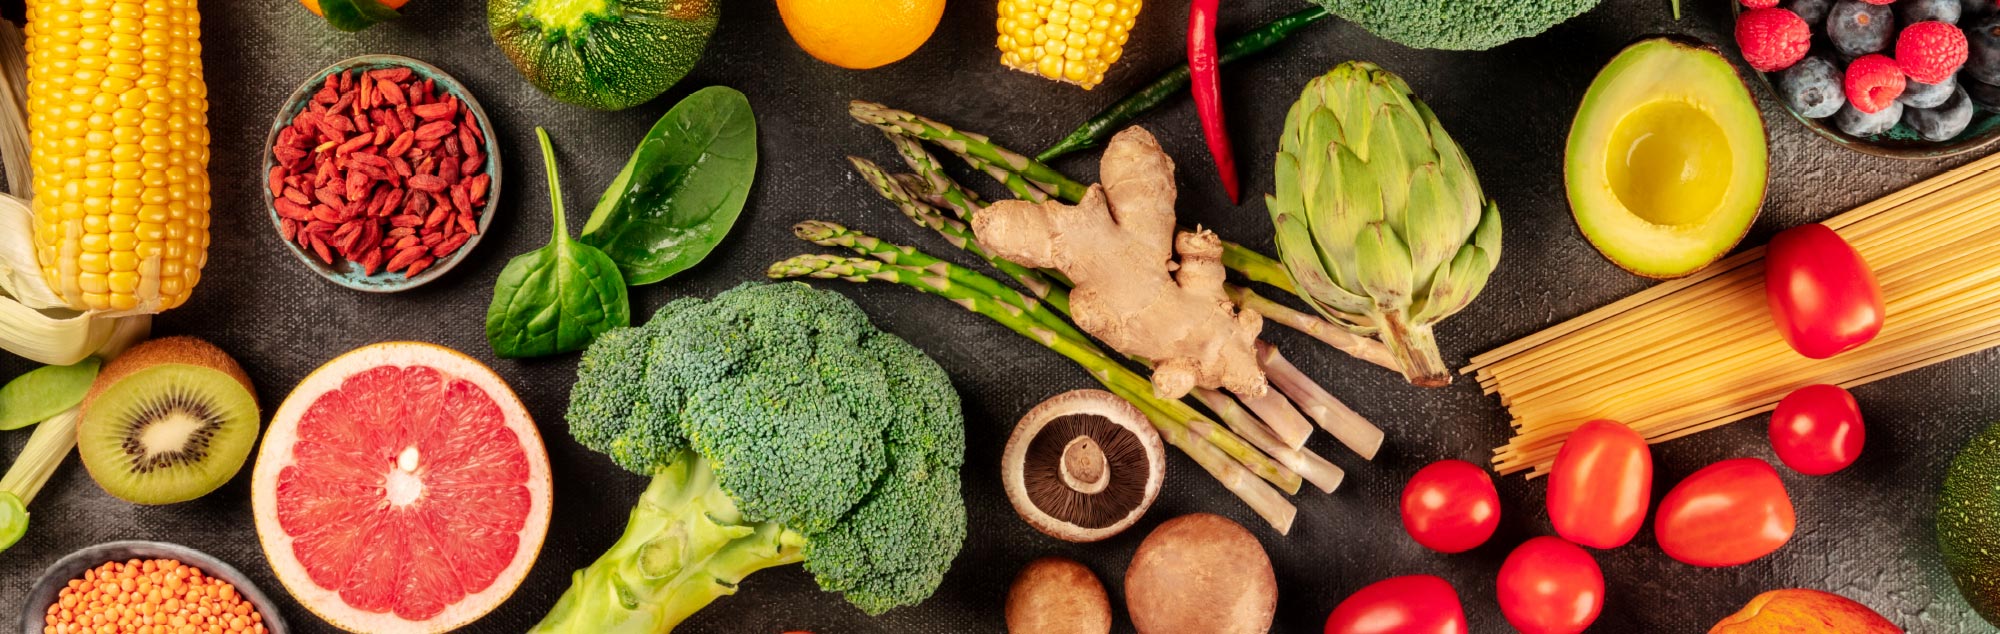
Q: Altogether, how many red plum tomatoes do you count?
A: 7